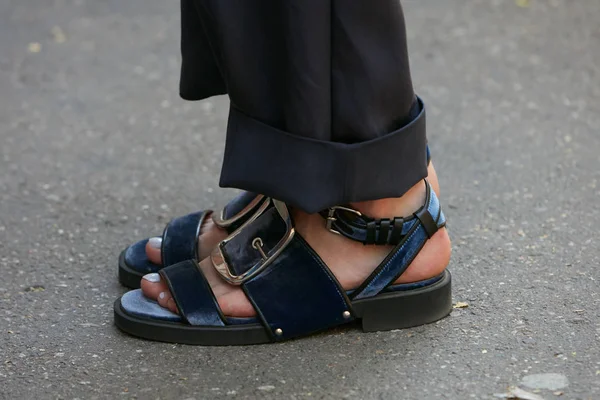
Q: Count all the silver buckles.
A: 3